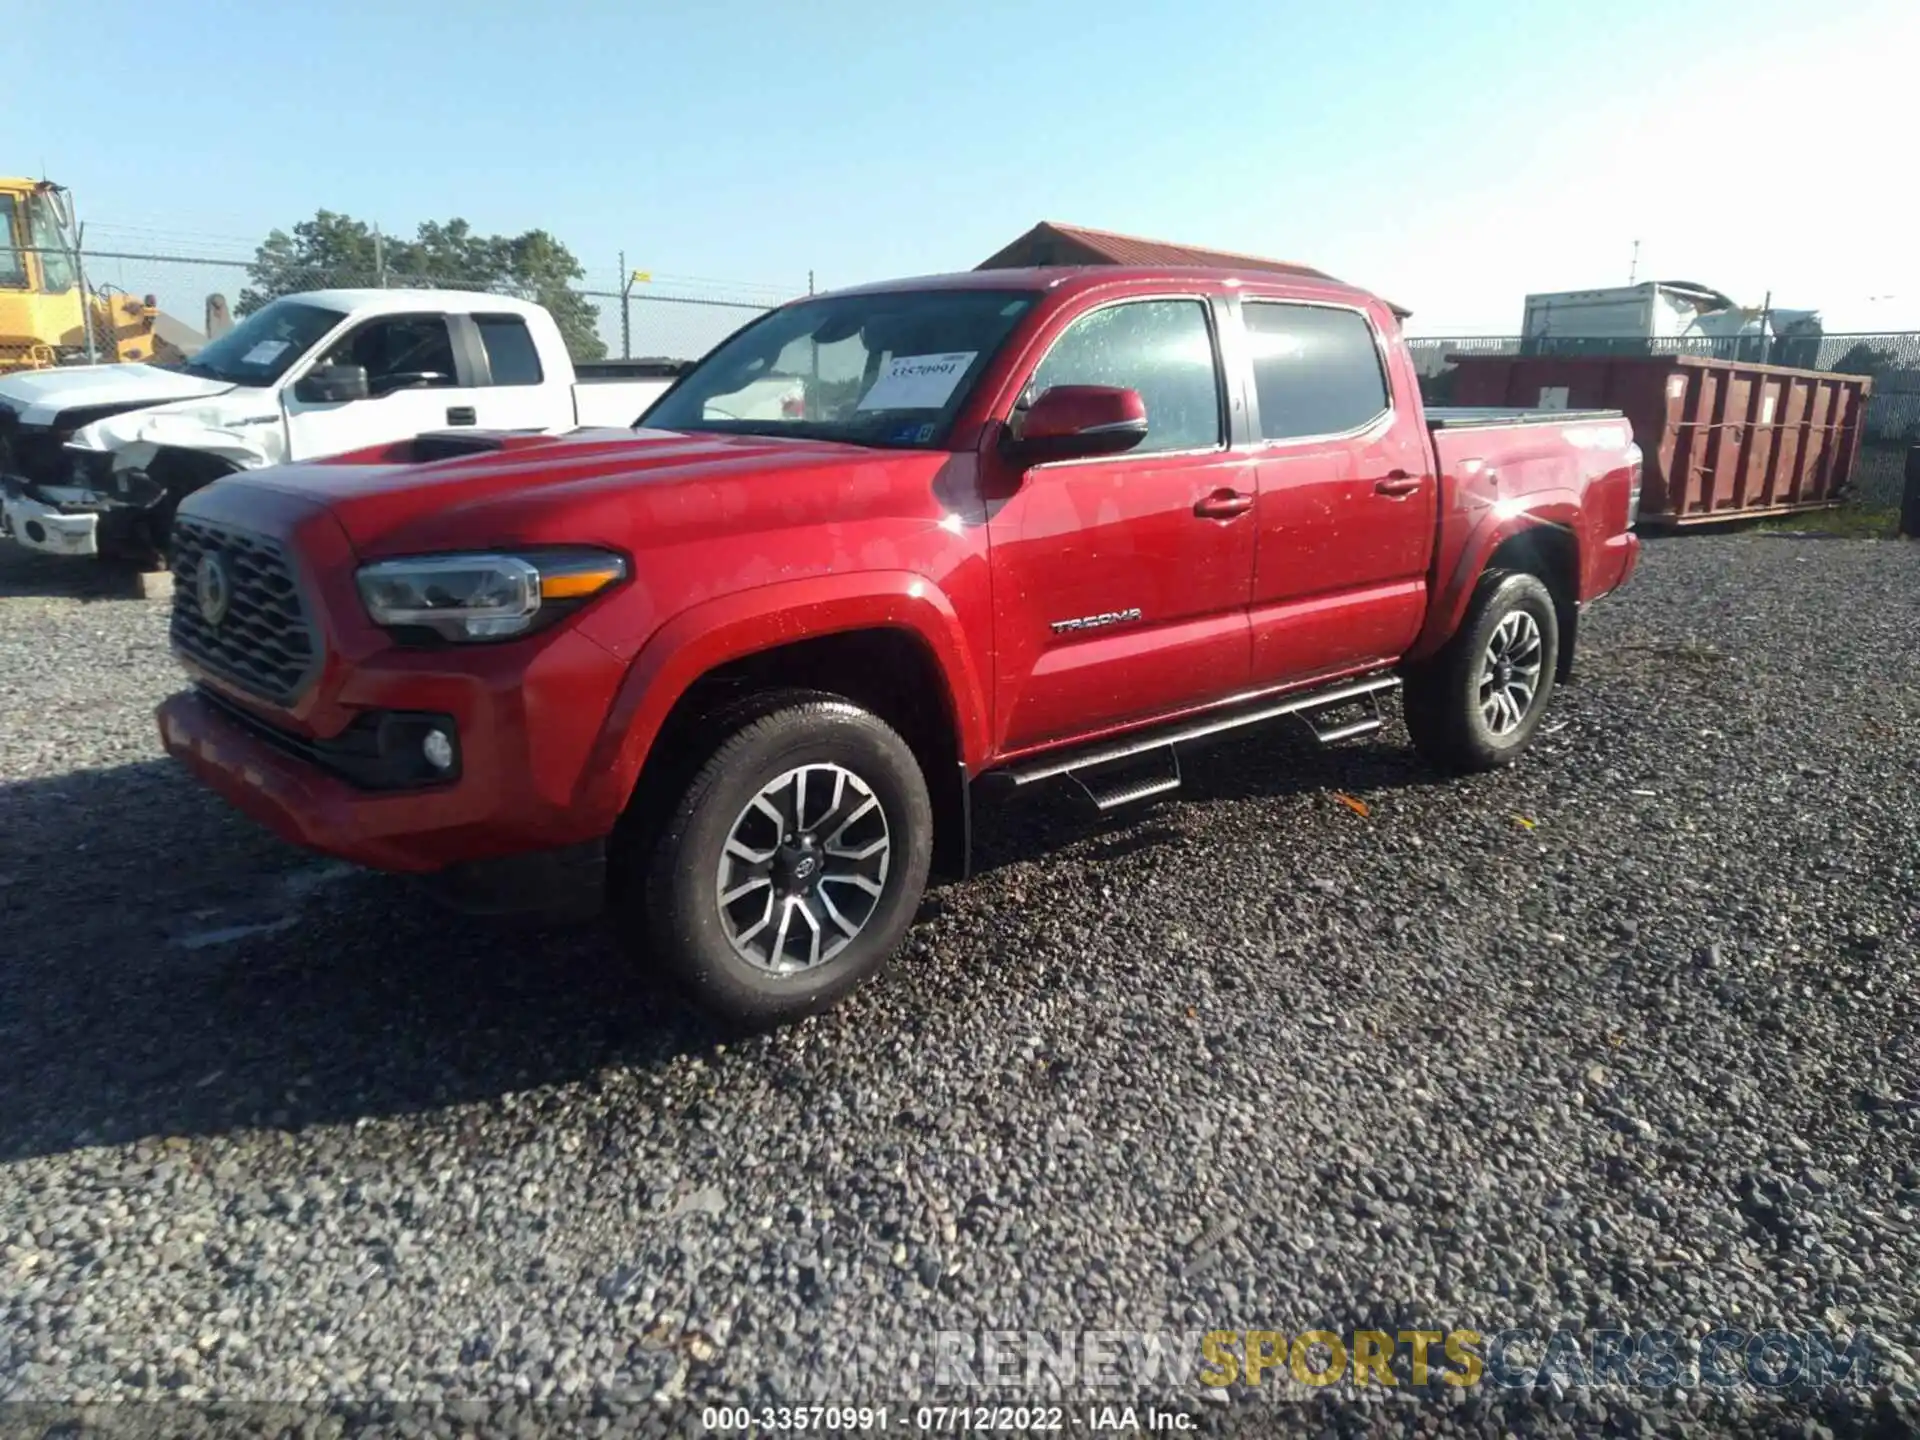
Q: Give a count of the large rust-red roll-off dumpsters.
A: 1